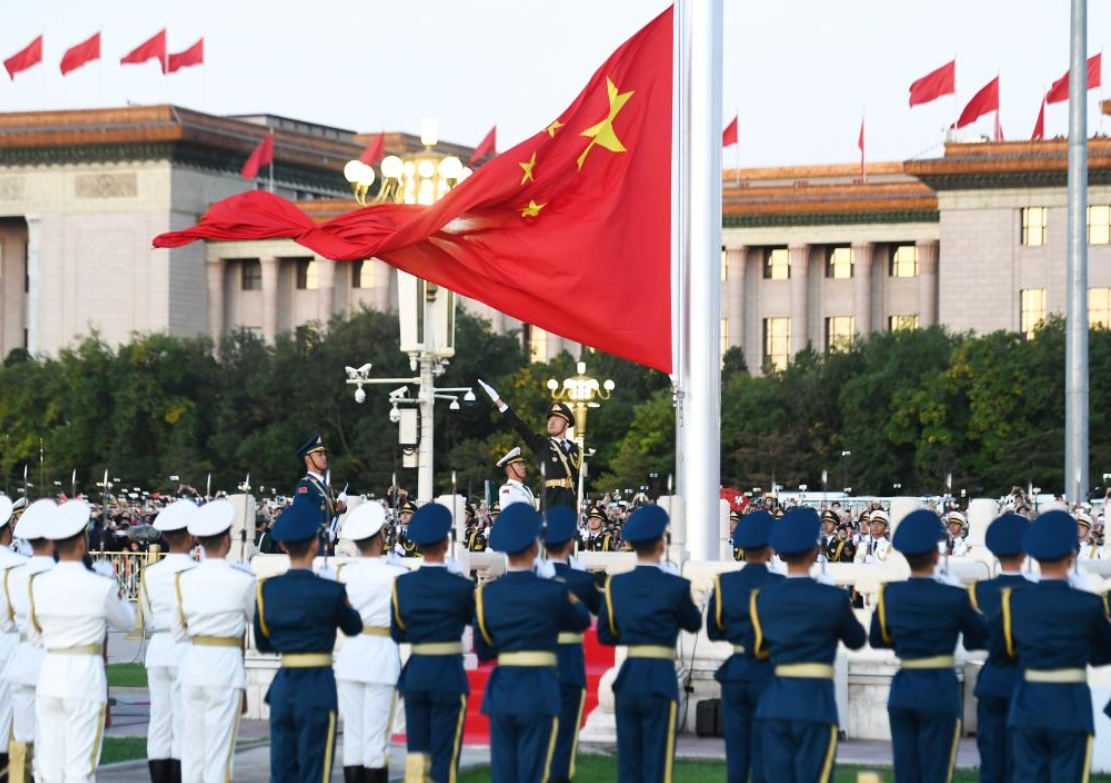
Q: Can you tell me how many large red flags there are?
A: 1